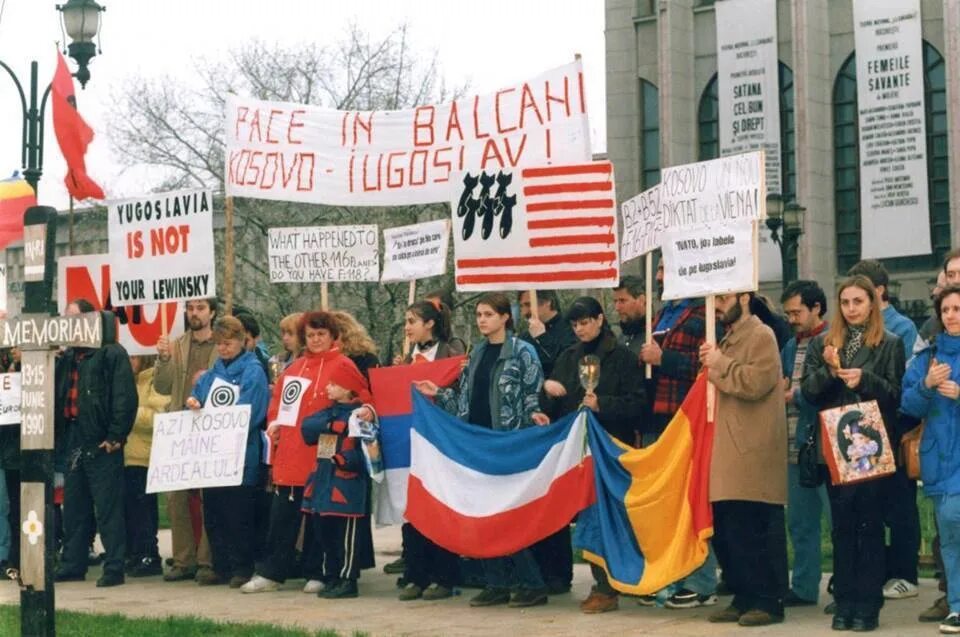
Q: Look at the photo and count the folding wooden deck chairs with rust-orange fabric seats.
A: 0